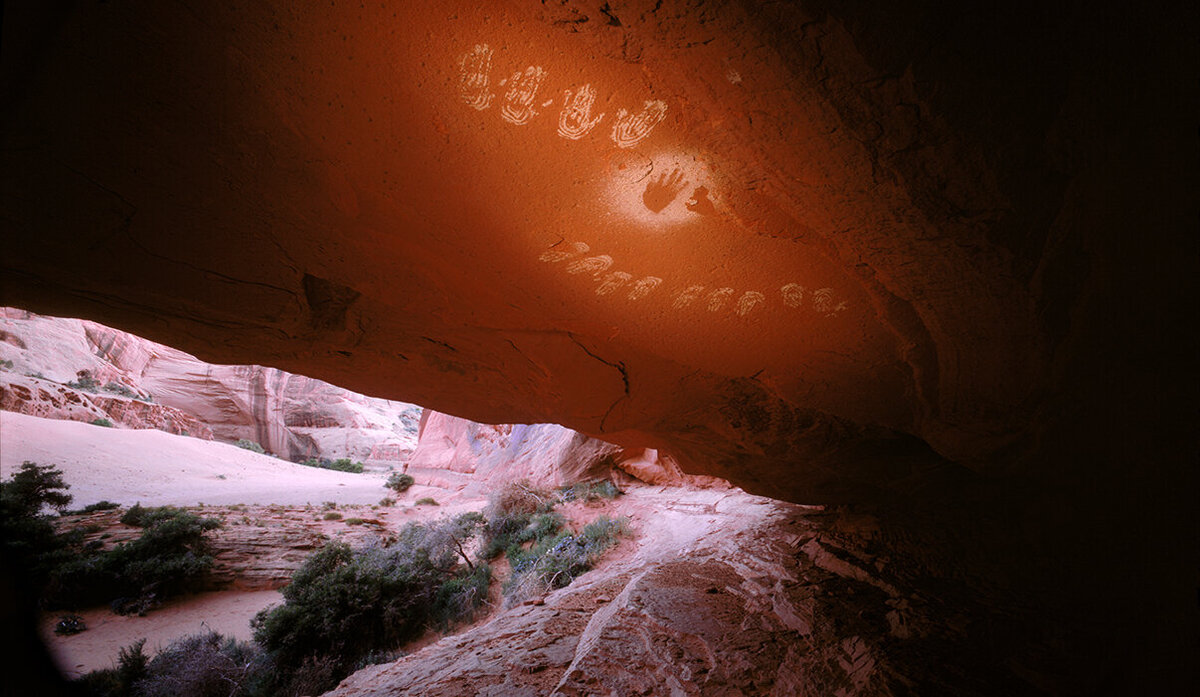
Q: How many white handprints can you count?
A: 13